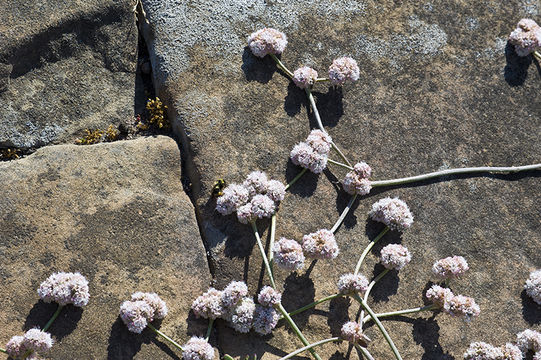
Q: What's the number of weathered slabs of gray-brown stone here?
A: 3